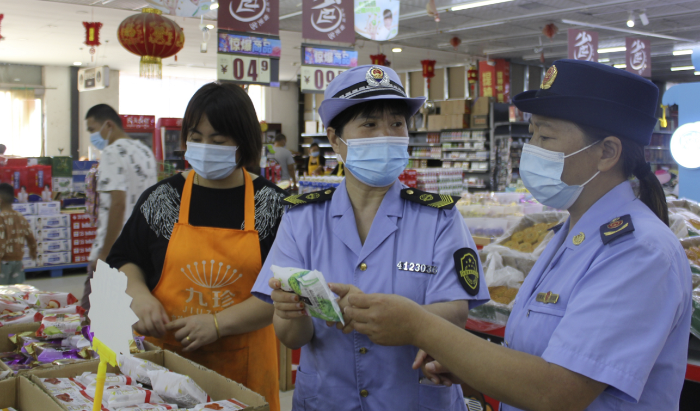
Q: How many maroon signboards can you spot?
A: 4